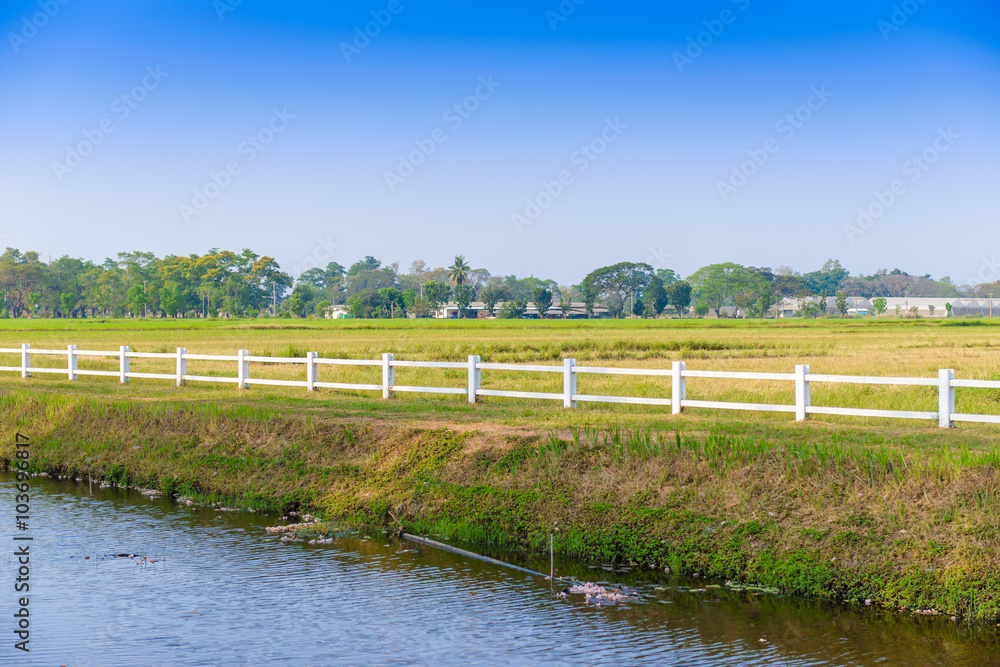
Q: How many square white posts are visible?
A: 12